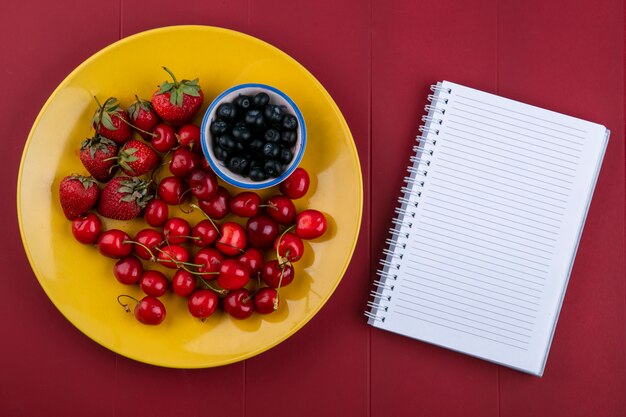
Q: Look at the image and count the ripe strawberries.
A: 7